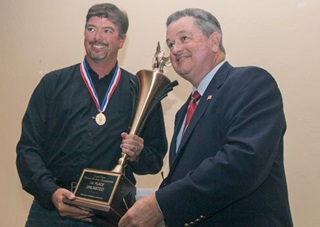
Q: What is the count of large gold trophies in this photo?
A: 1